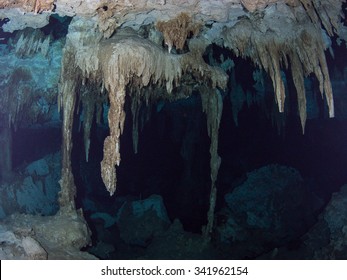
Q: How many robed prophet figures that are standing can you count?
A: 0